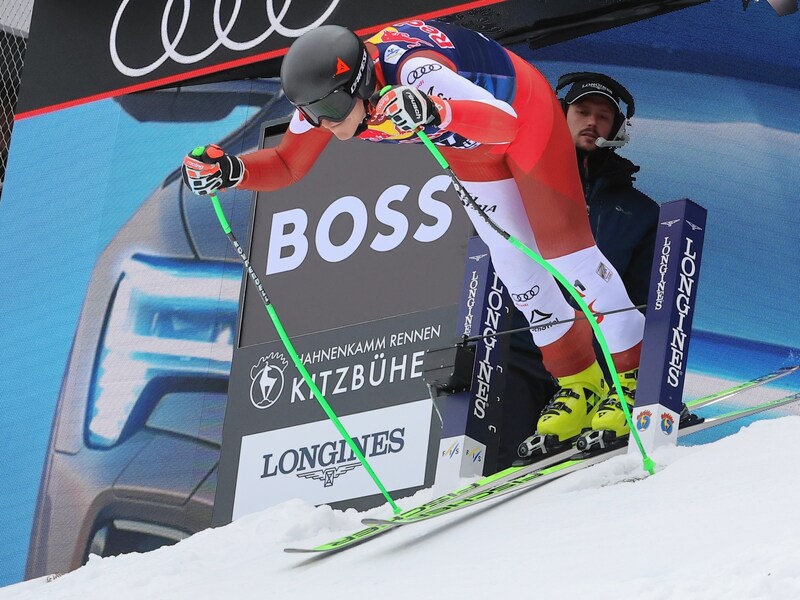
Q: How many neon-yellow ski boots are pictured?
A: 2